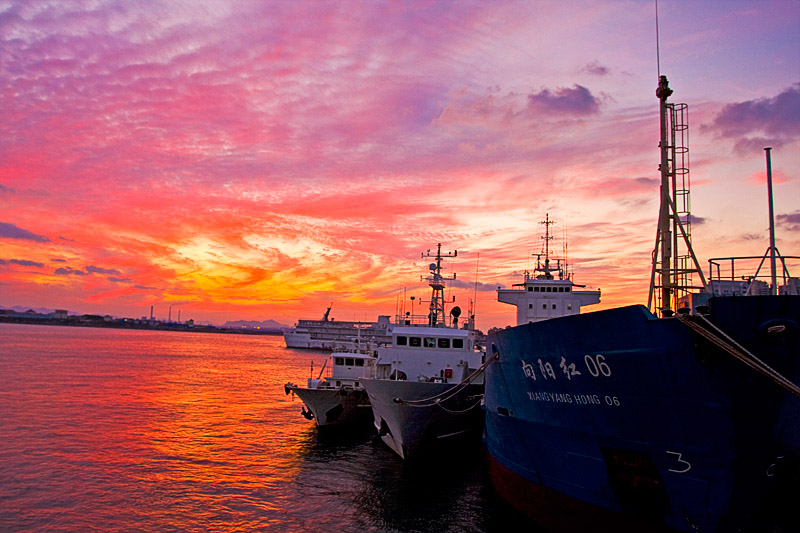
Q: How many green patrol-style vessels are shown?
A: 0